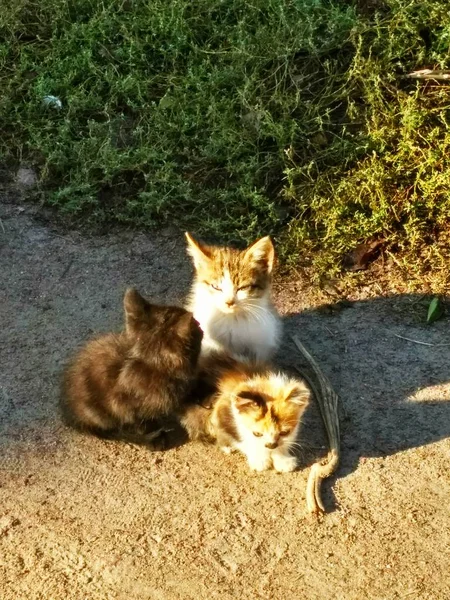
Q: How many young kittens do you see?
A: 3